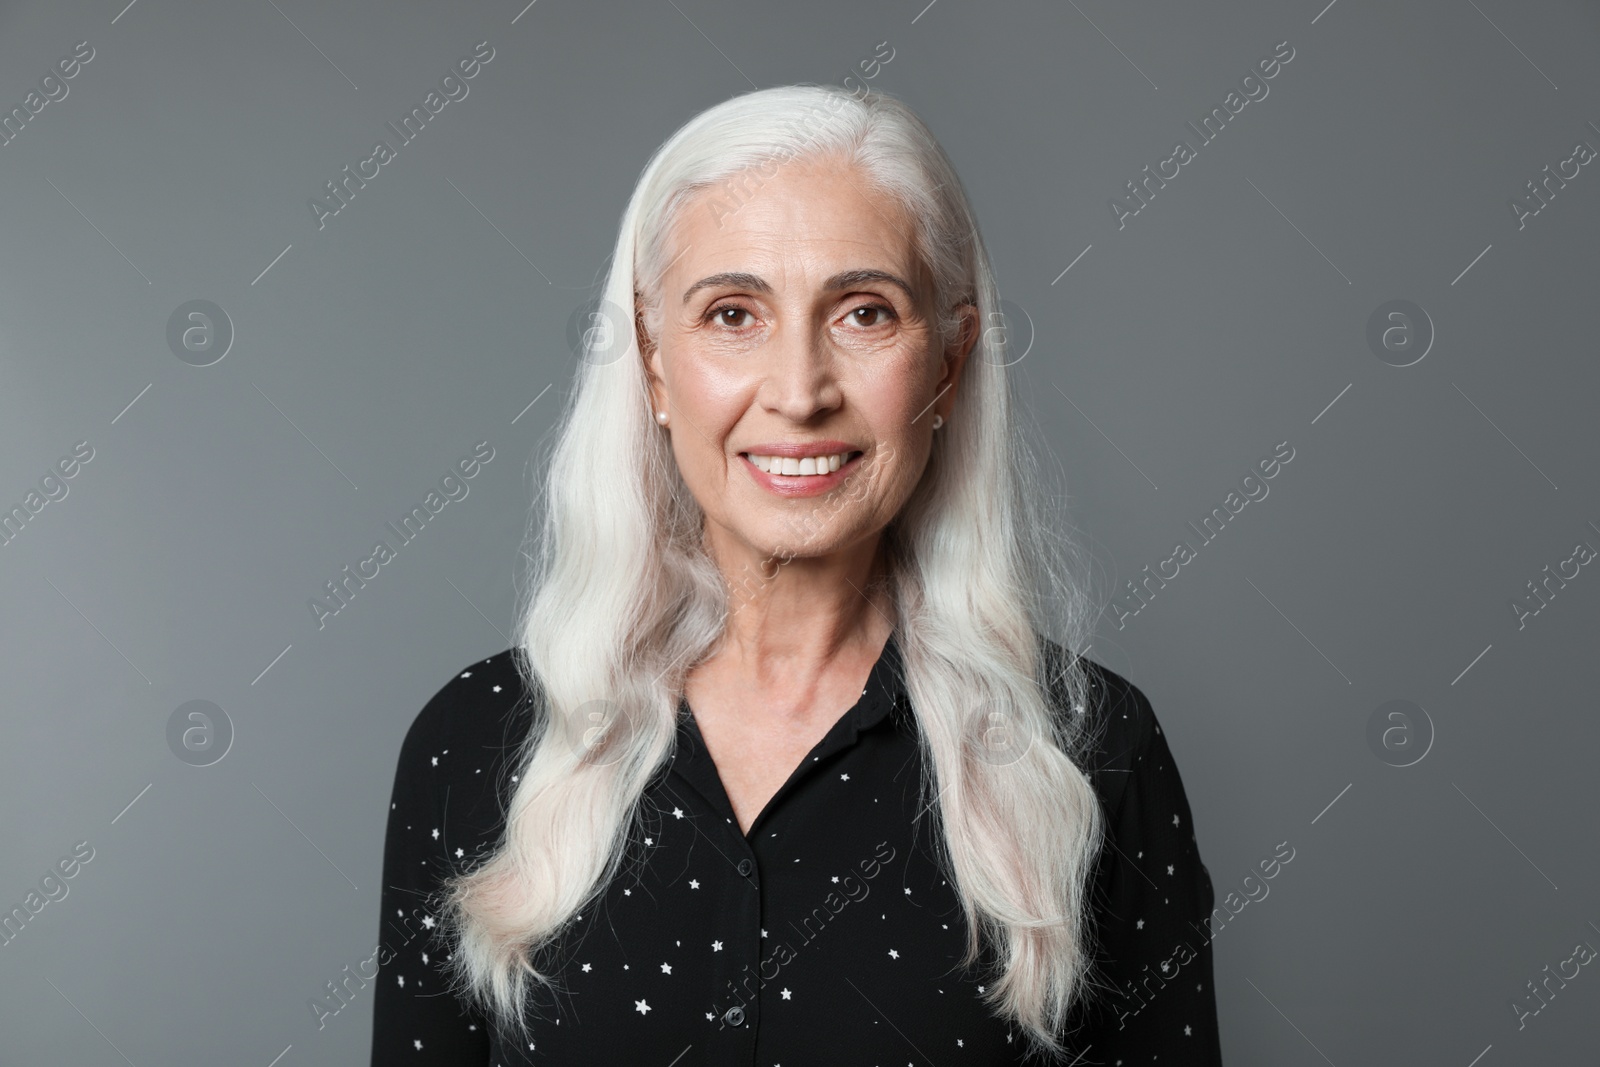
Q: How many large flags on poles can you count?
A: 0